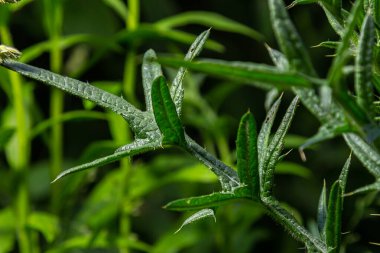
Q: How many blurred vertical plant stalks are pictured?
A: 3